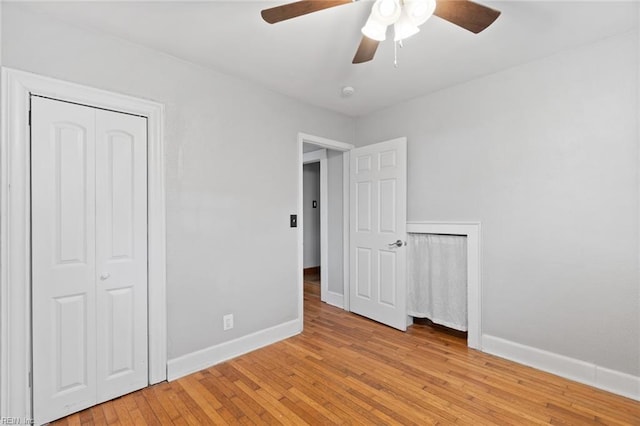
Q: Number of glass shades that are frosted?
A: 4